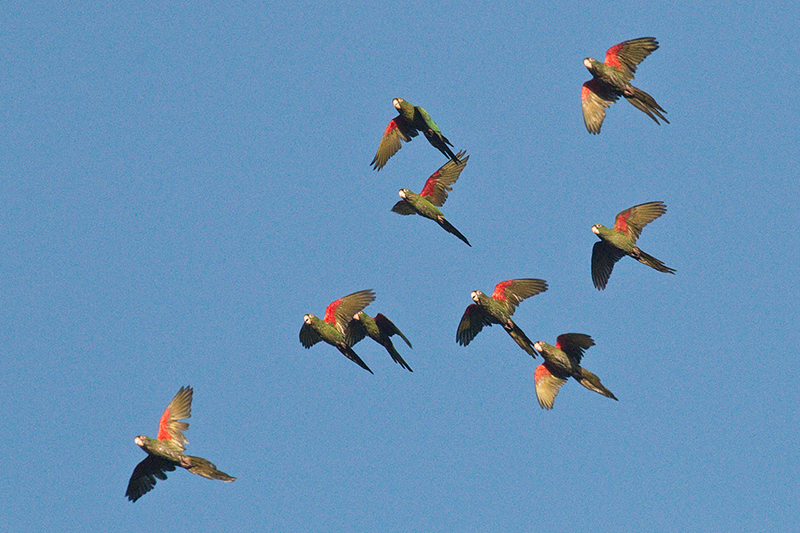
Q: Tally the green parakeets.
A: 9